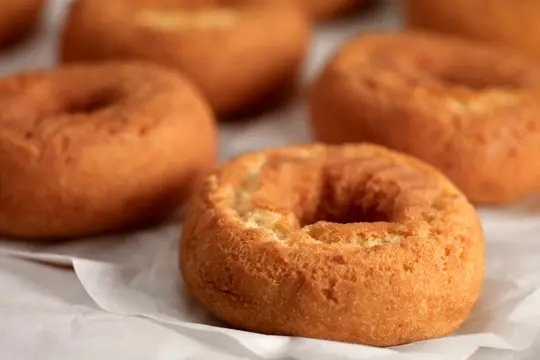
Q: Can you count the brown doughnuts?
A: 7